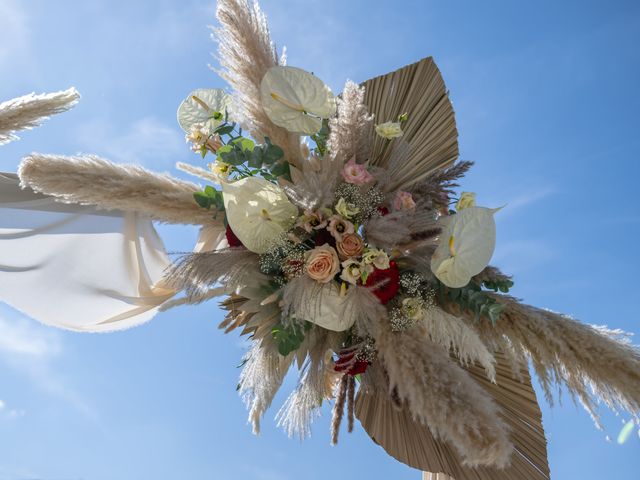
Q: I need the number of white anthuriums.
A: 5